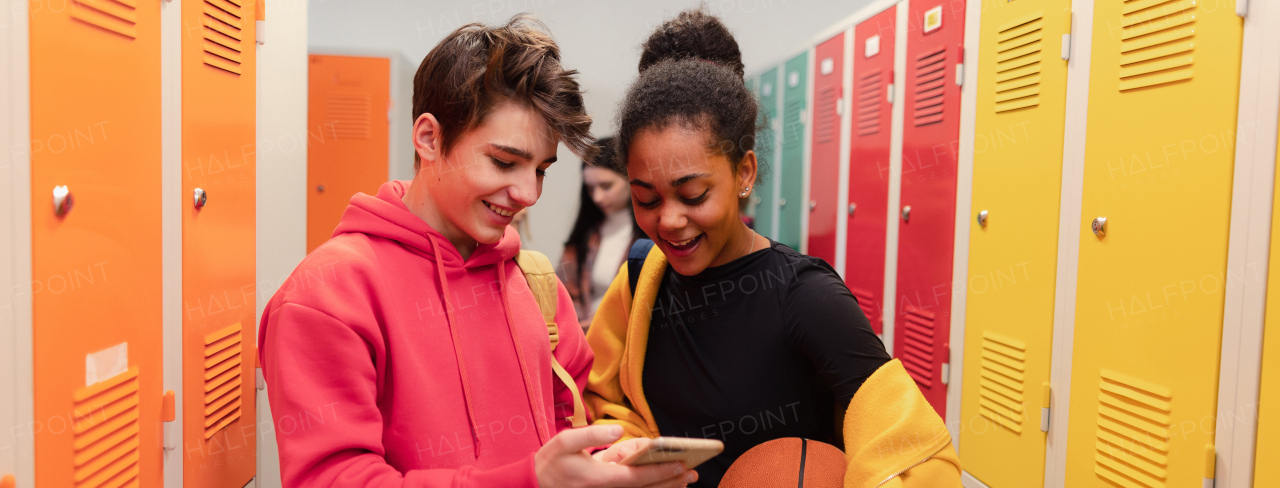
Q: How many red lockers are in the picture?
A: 3